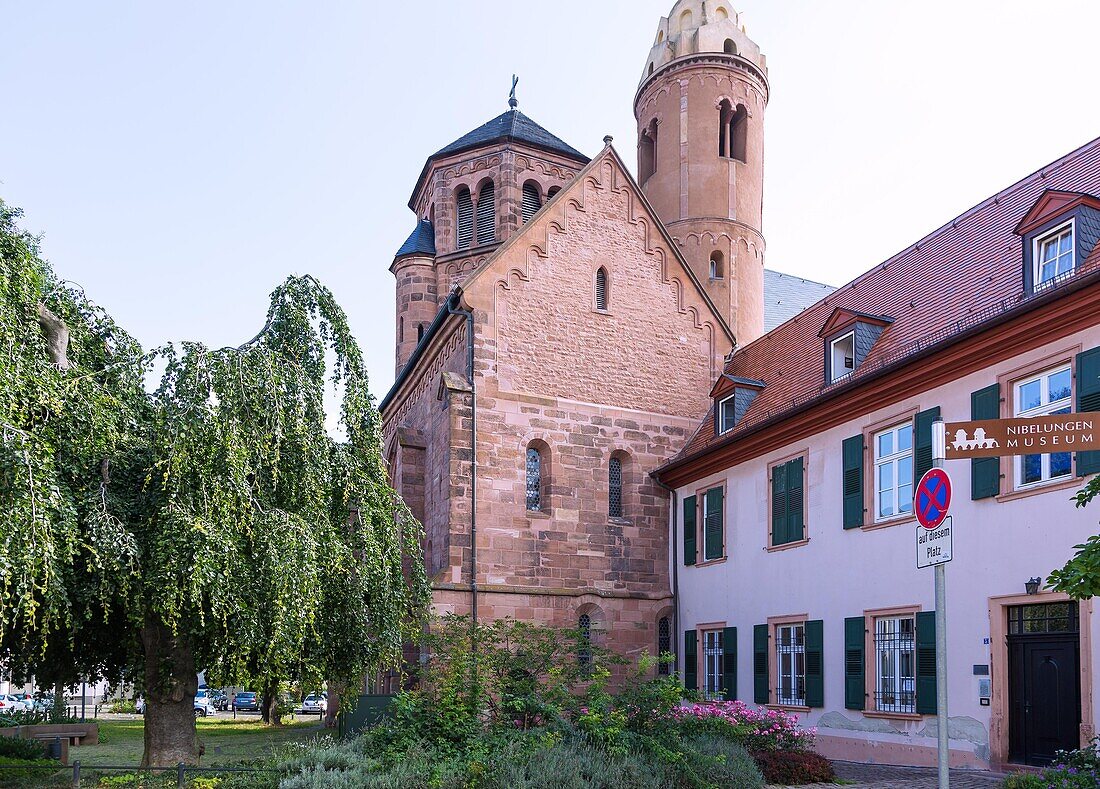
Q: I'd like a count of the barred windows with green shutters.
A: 3